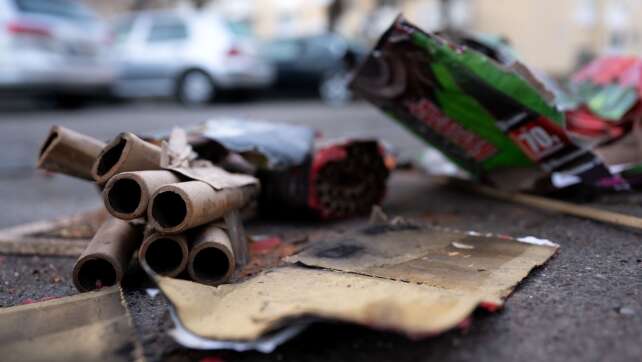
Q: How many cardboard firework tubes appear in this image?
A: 7